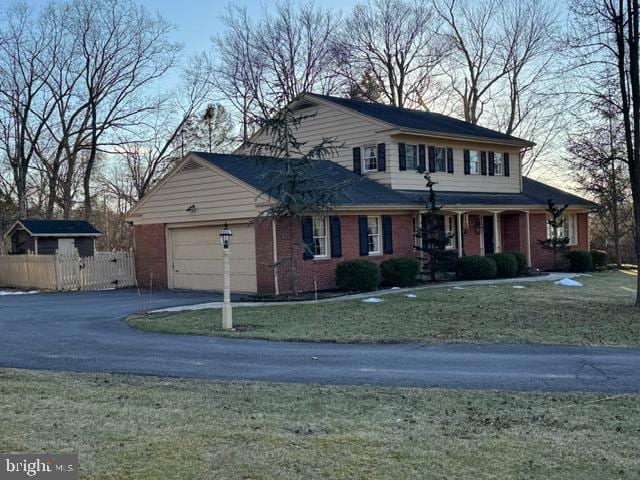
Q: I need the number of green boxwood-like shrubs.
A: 7